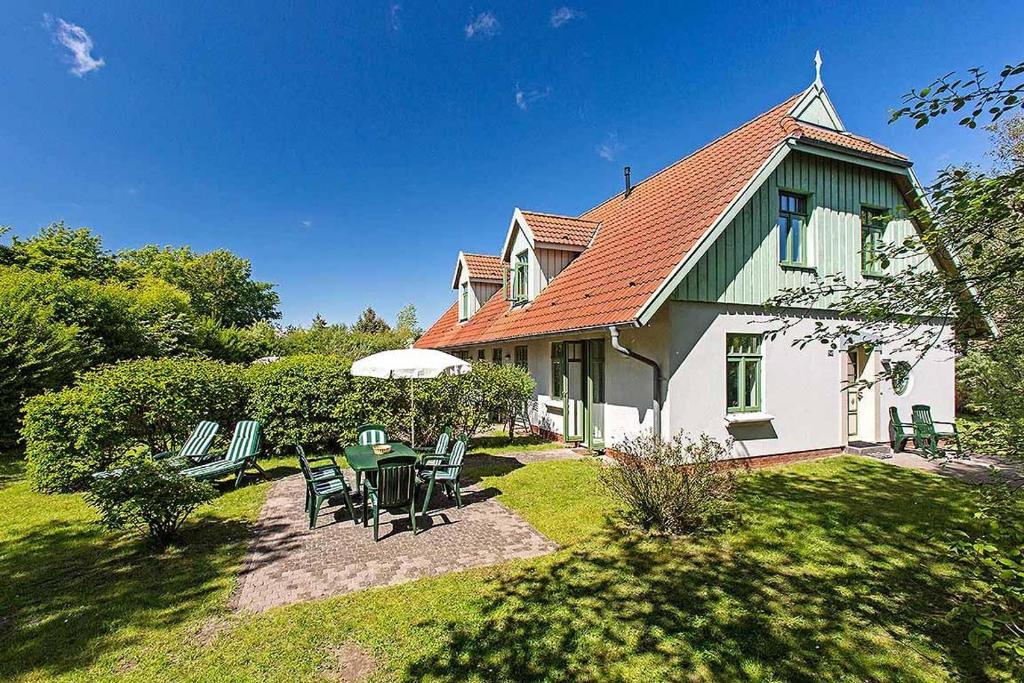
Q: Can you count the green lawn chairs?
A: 10